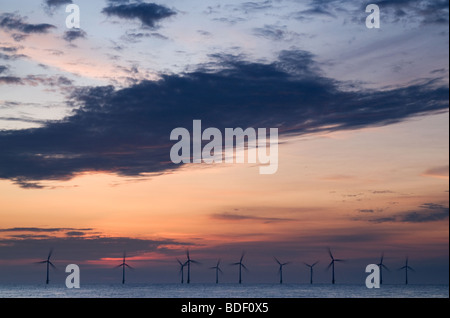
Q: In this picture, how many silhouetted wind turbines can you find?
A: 11